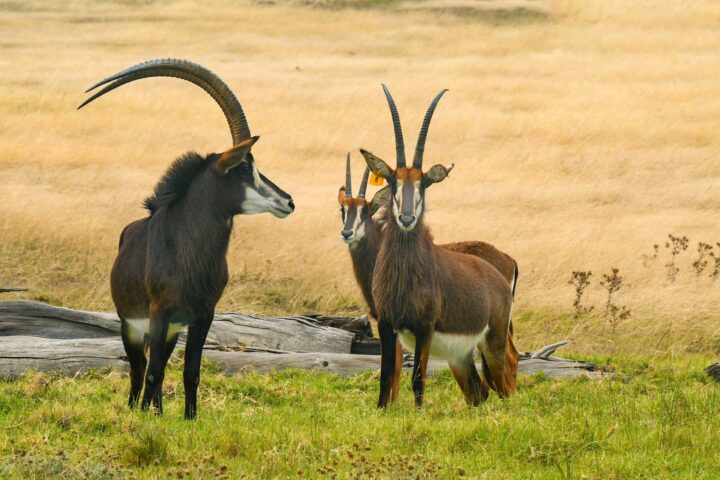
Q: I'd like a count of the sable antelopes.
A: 3